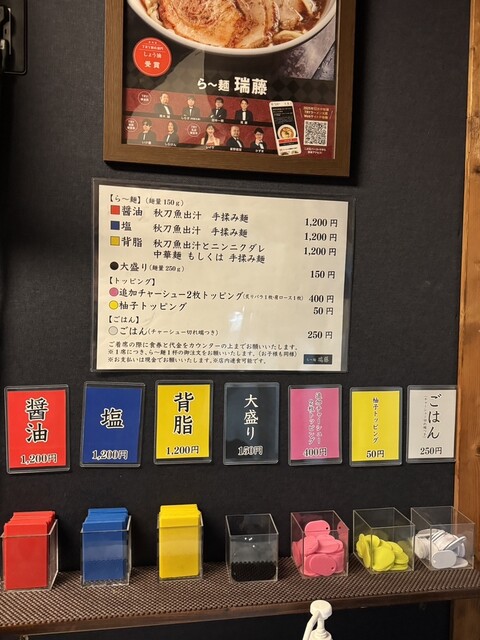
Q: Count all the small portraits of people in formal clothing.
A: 9